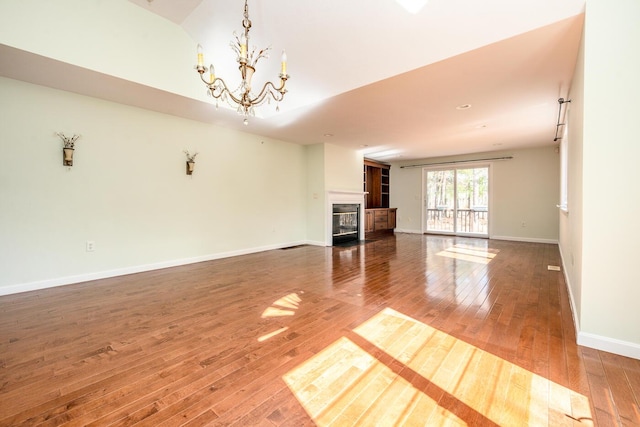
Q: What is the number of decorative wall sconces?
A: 2